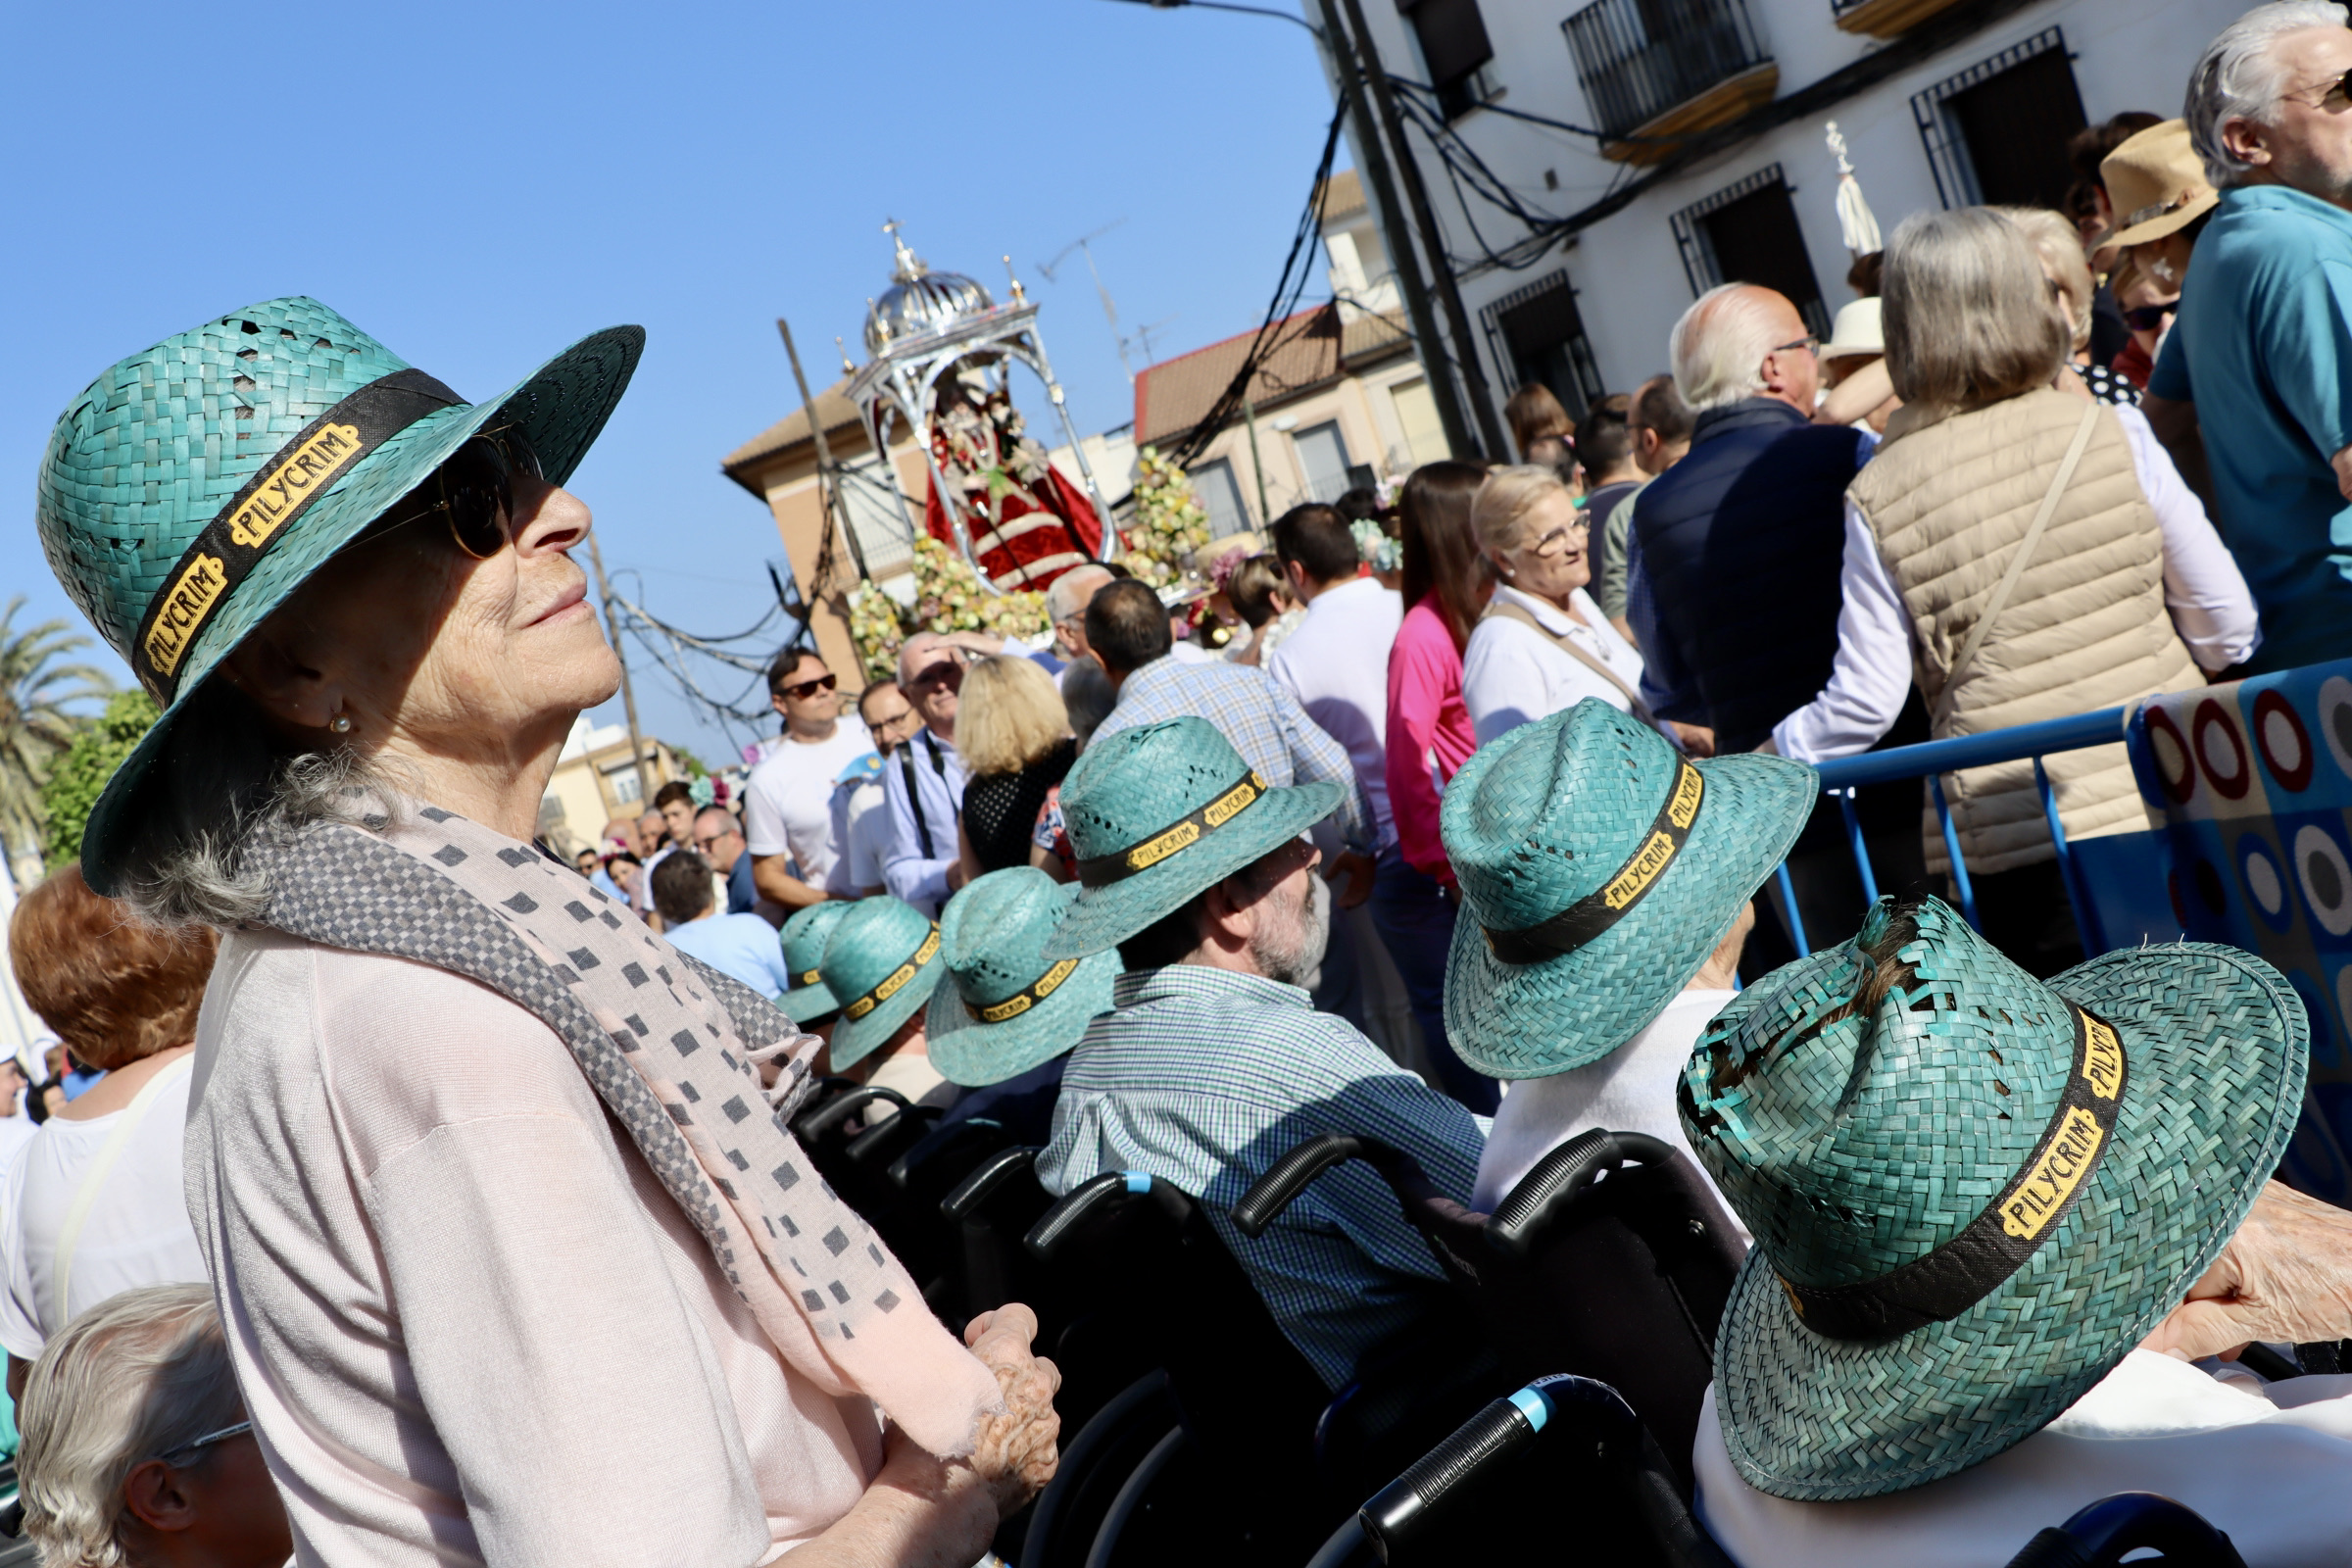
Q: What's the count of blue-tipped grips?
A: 2